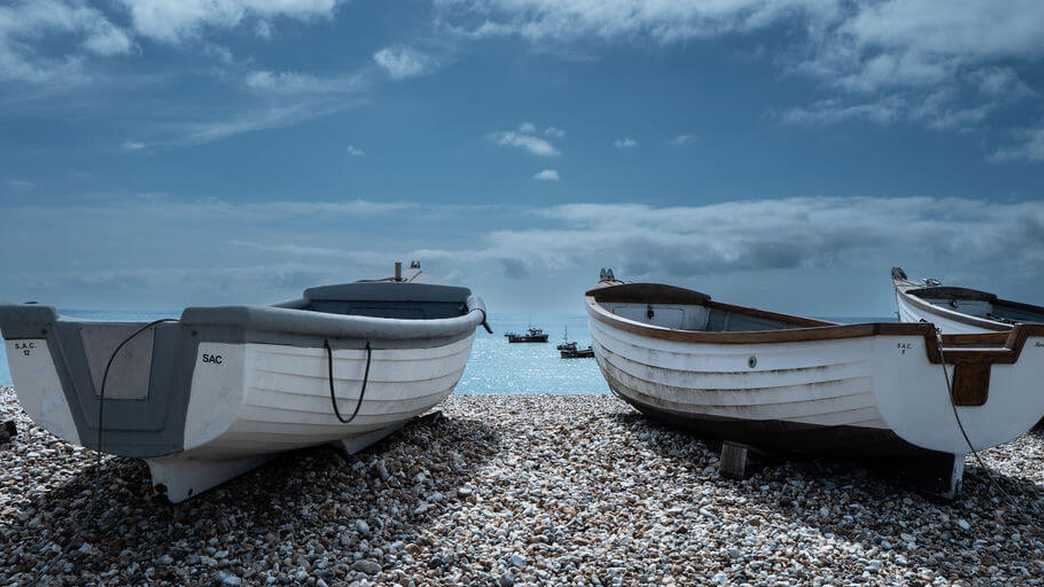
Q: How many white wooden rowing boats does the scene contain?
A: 3